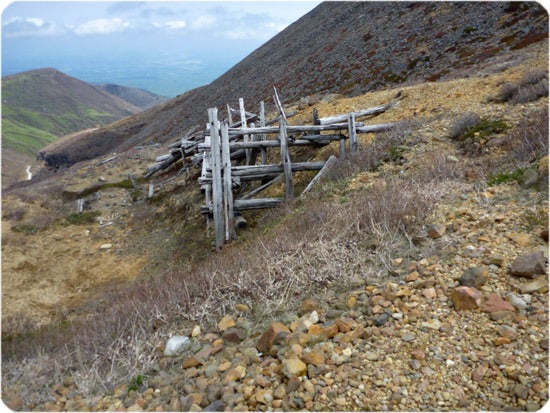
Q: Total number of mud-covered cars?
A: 0